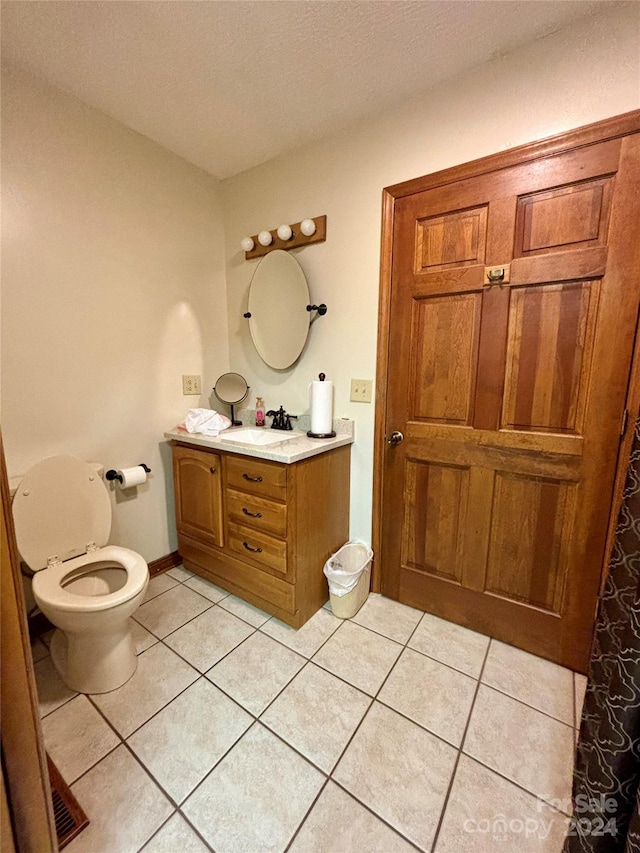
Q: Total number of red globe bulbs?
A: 0